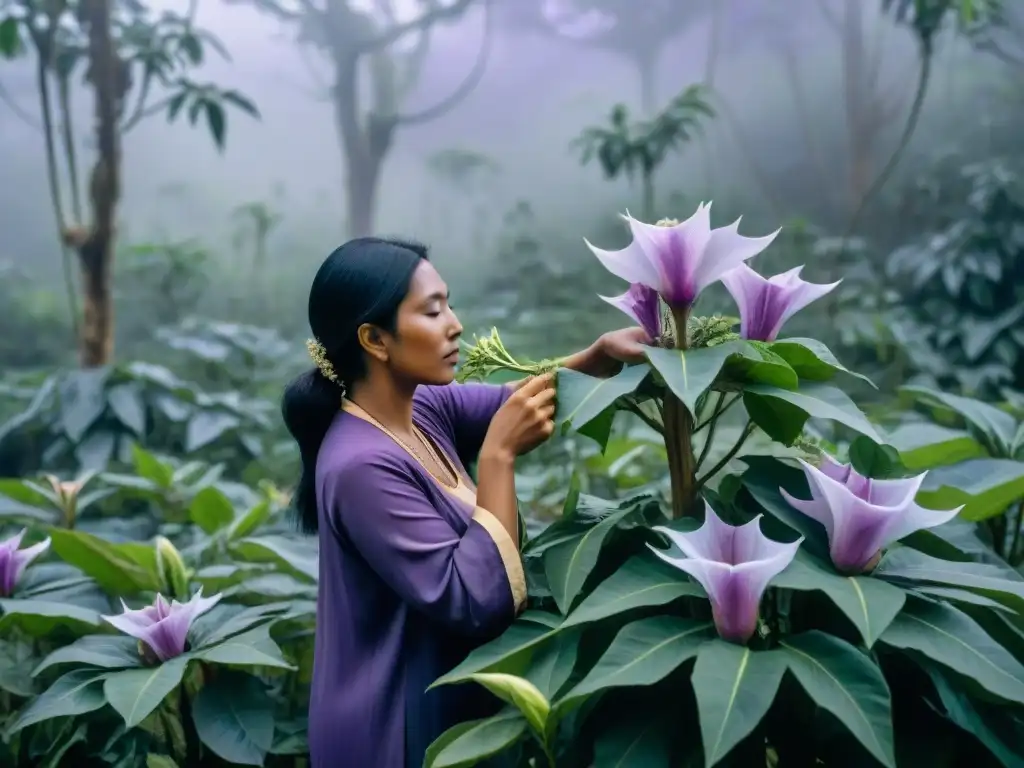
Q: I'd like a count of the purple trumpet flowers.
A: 7